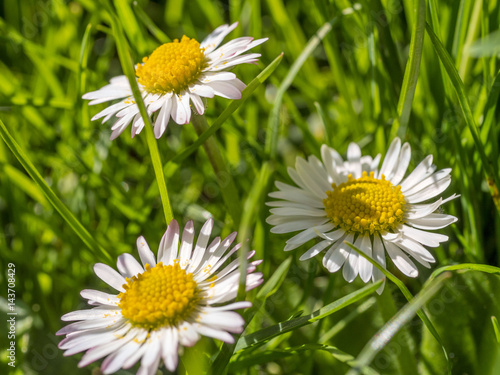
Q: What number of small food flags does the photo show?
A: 0